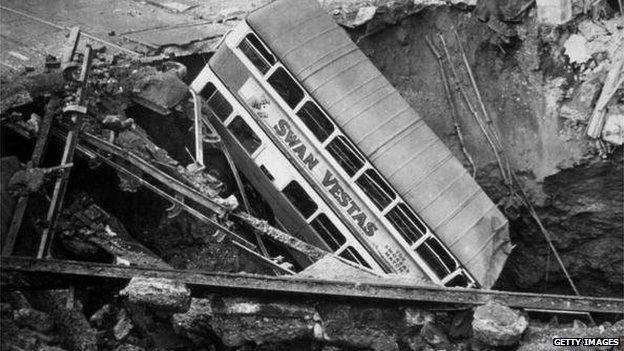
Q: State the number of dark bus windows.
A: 13